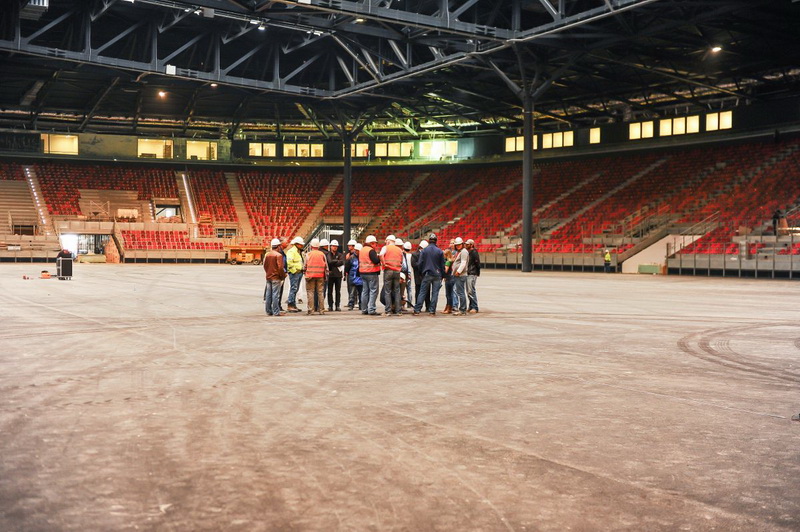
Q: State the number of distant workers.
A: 2